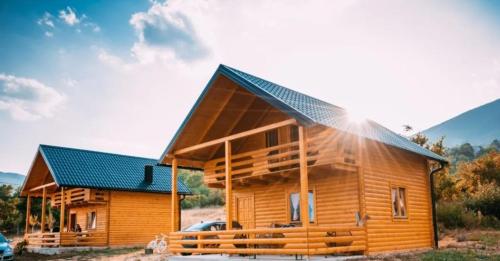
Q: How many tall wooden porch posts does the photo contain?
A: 6